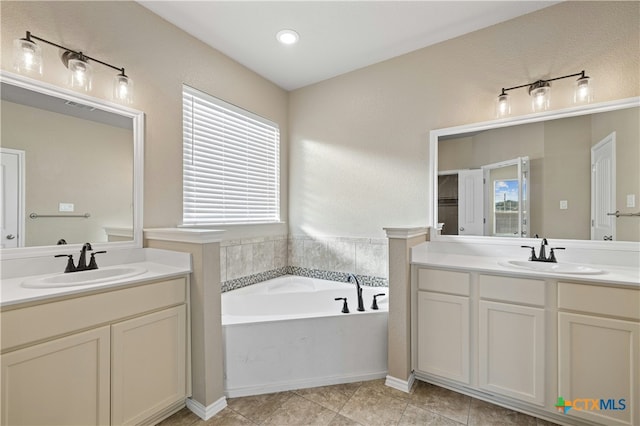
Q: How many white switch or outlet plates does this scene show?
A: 3